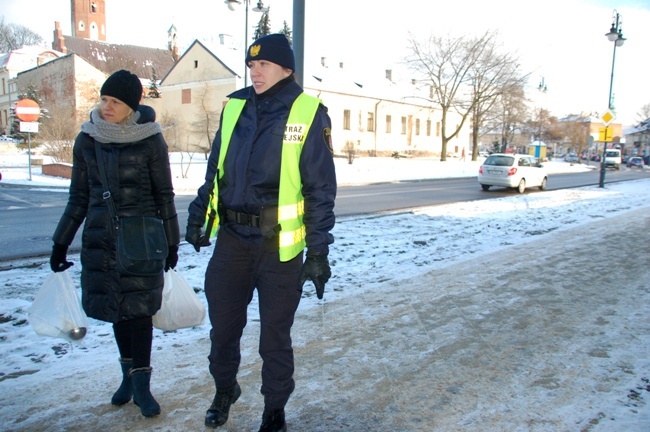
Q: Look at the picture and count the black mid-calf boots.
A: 2